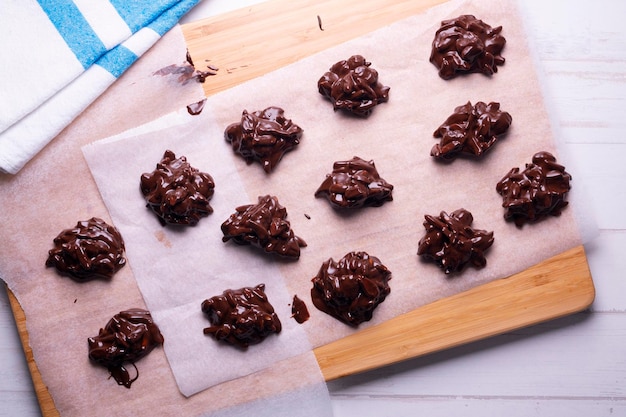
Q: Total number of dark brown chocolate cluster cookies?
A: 13